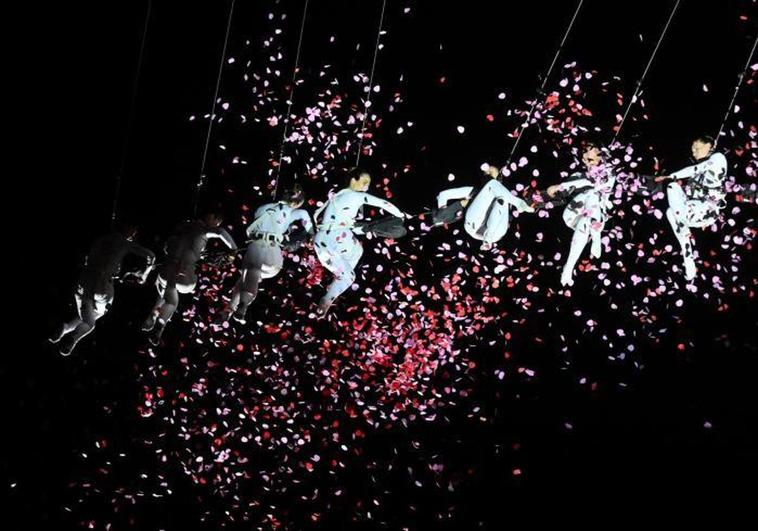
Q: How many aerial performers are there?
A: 7